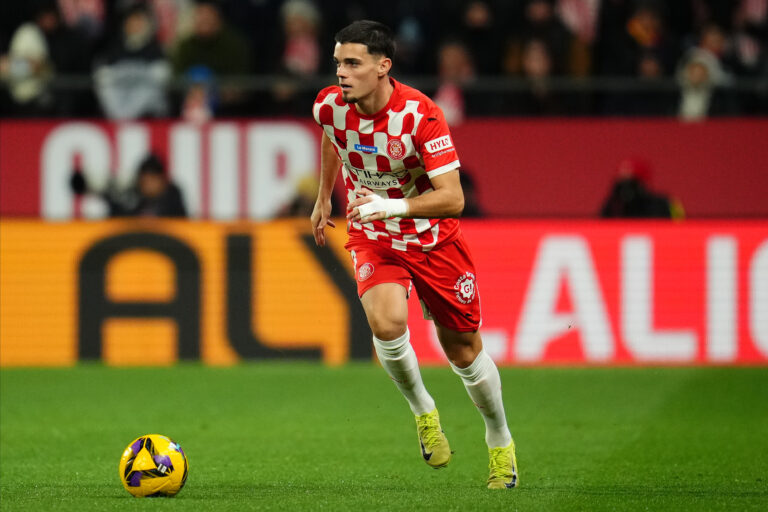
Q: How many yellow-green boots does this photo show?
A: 2